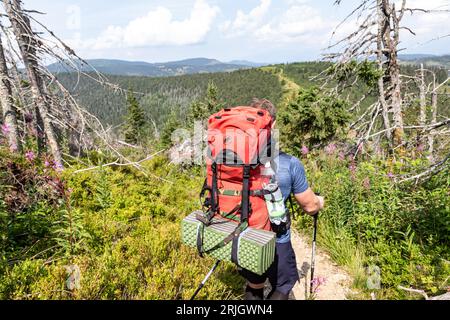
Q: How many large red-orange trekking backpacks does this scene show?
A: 1